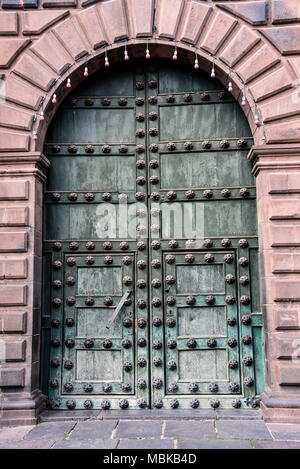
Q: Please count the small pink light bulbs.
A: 14